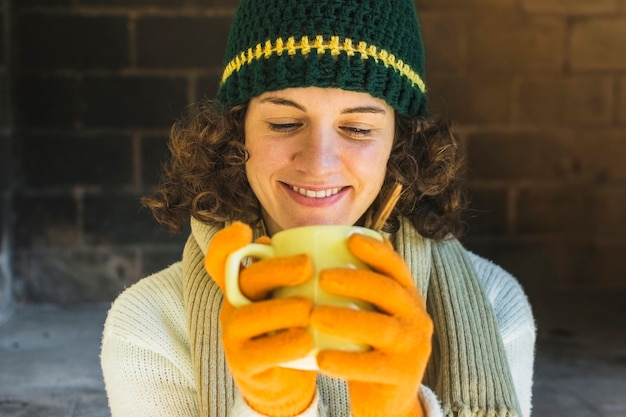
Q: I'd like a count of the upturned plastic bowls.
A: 0